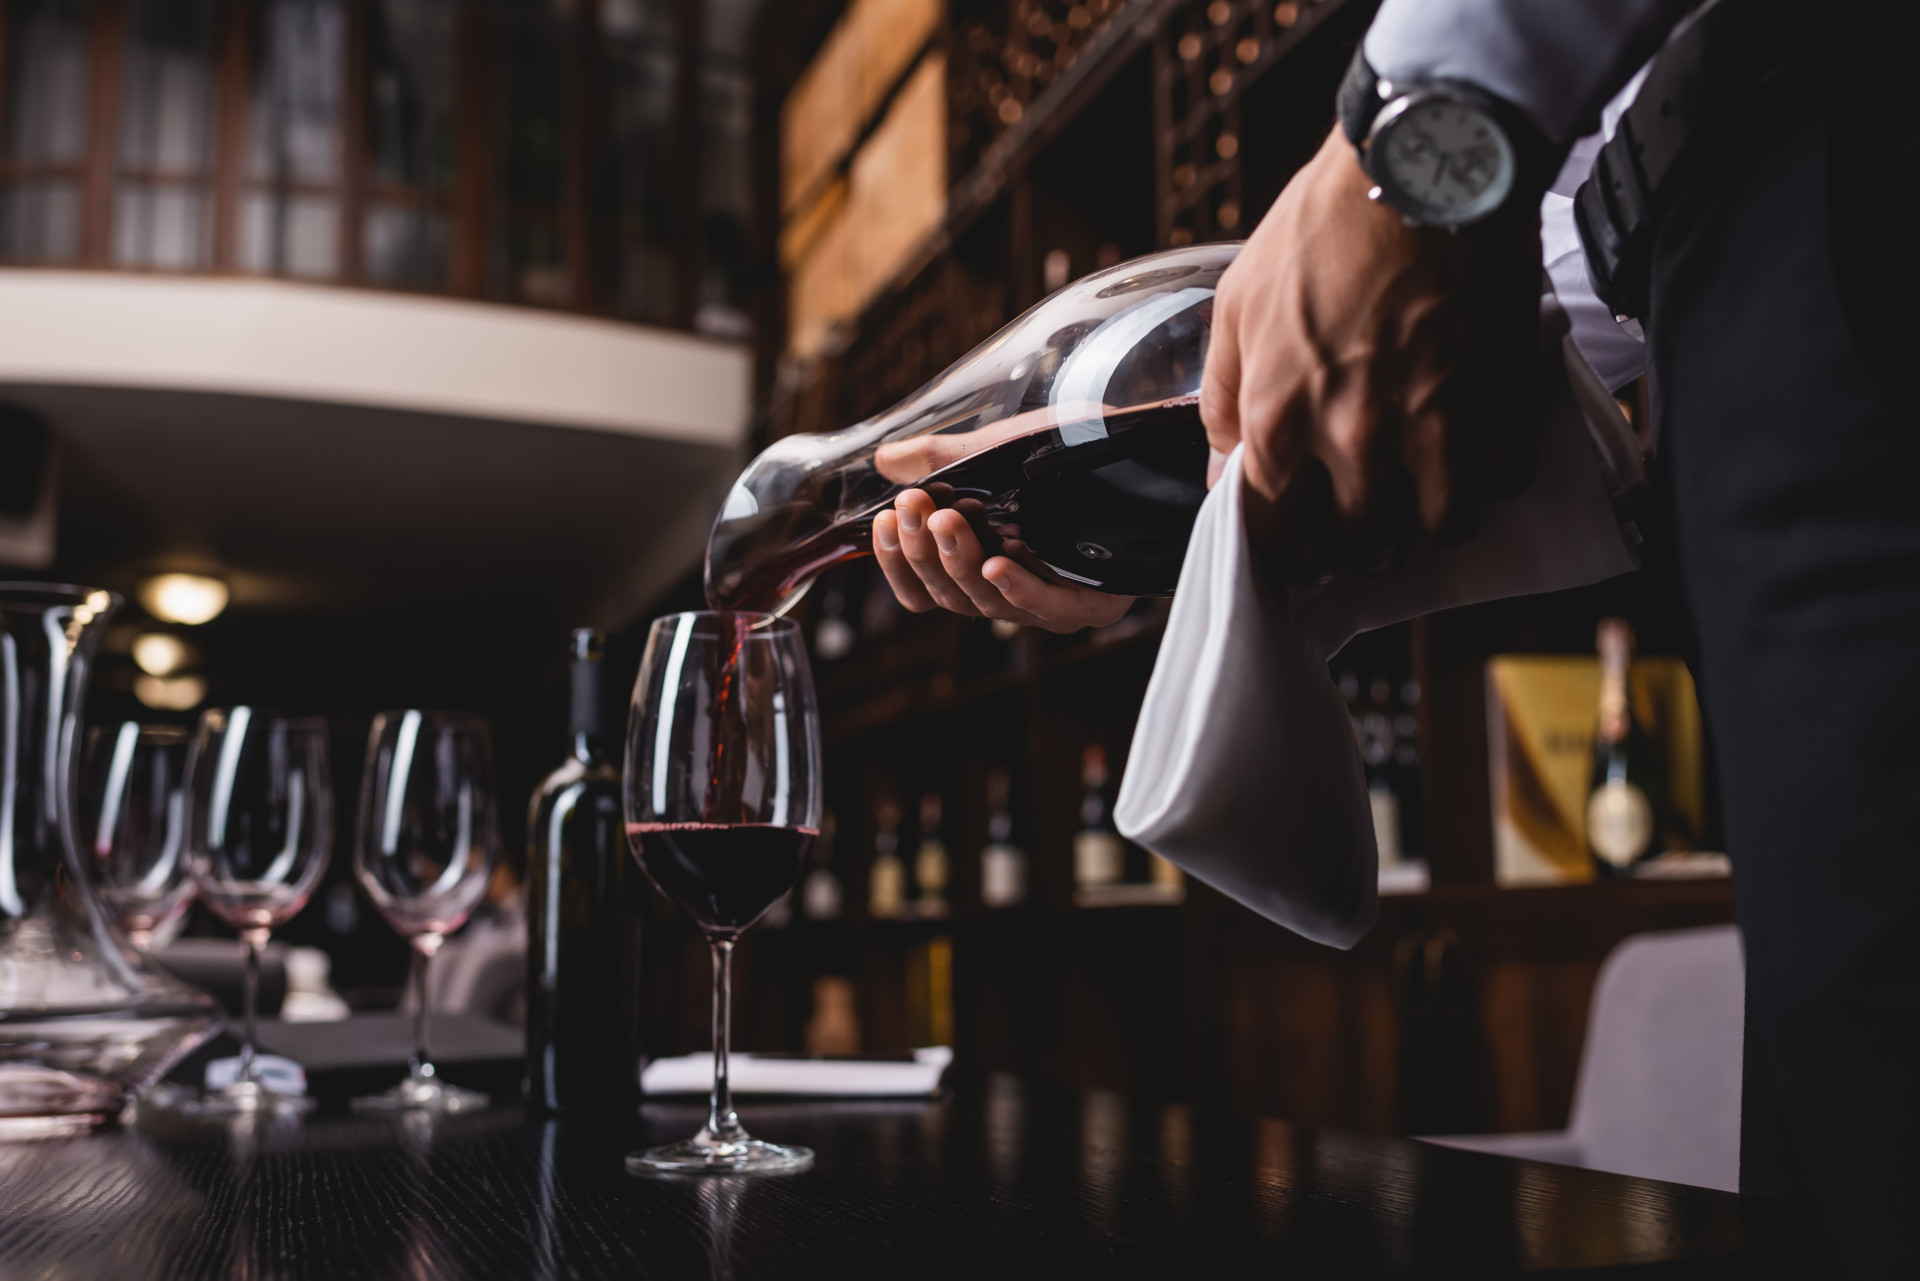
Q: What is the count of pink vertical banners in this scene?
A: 0